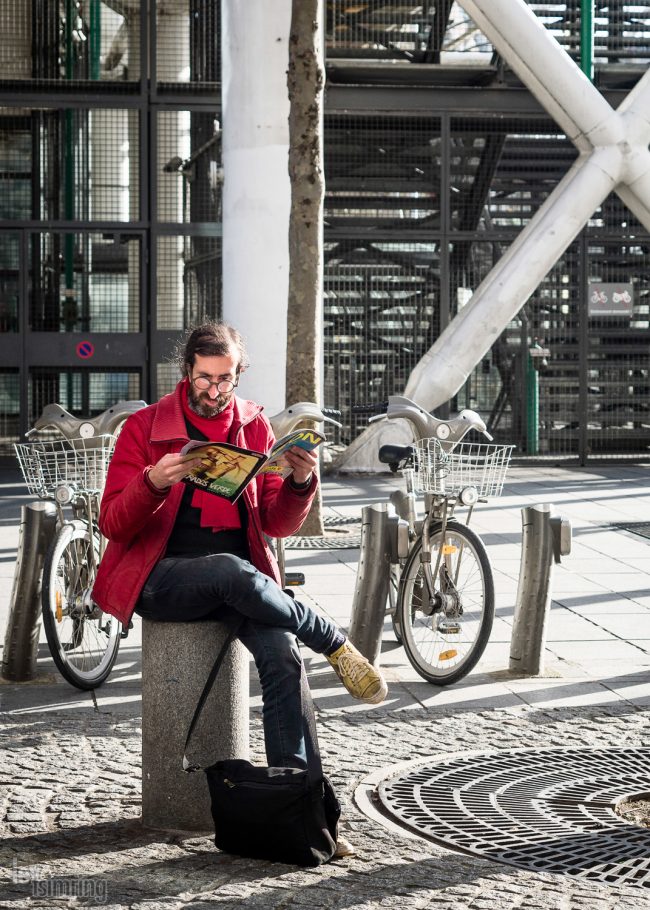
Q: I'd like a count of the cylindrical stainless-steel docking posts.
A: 3